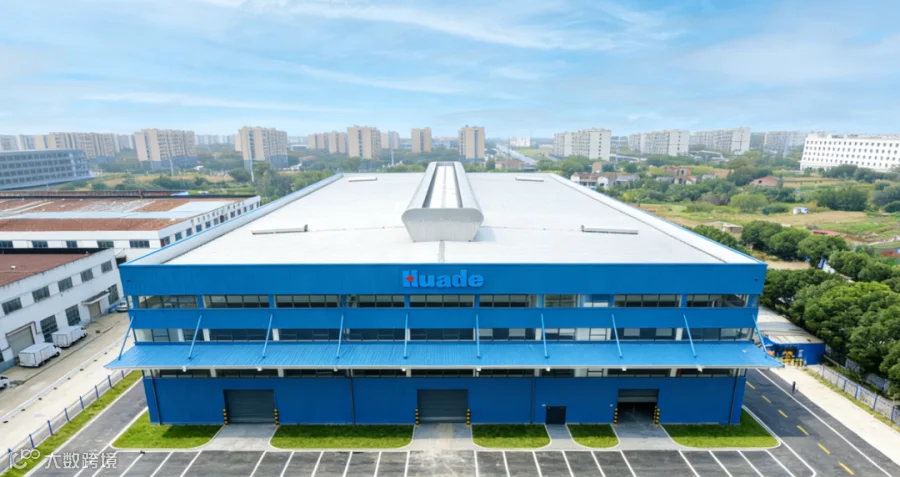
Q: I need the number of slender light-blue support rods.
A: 10